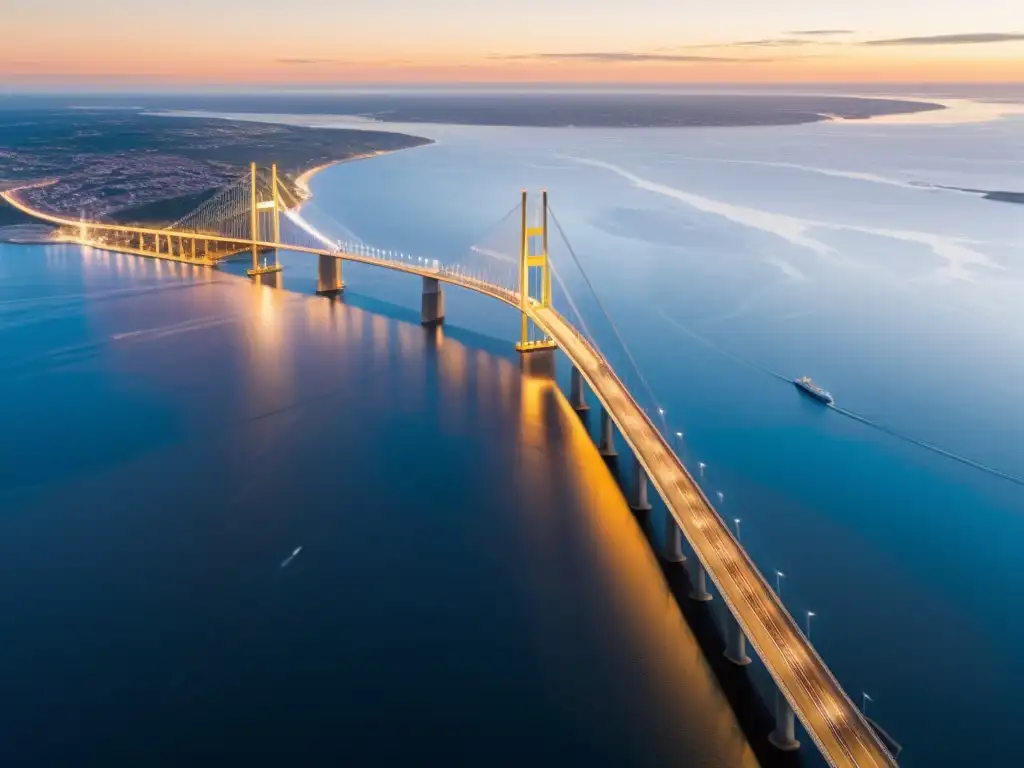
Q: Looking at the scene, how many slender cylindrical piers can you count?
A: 7